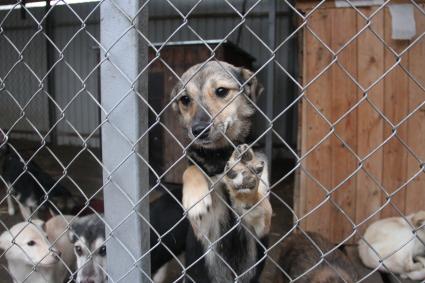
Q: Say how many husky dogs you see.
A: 1